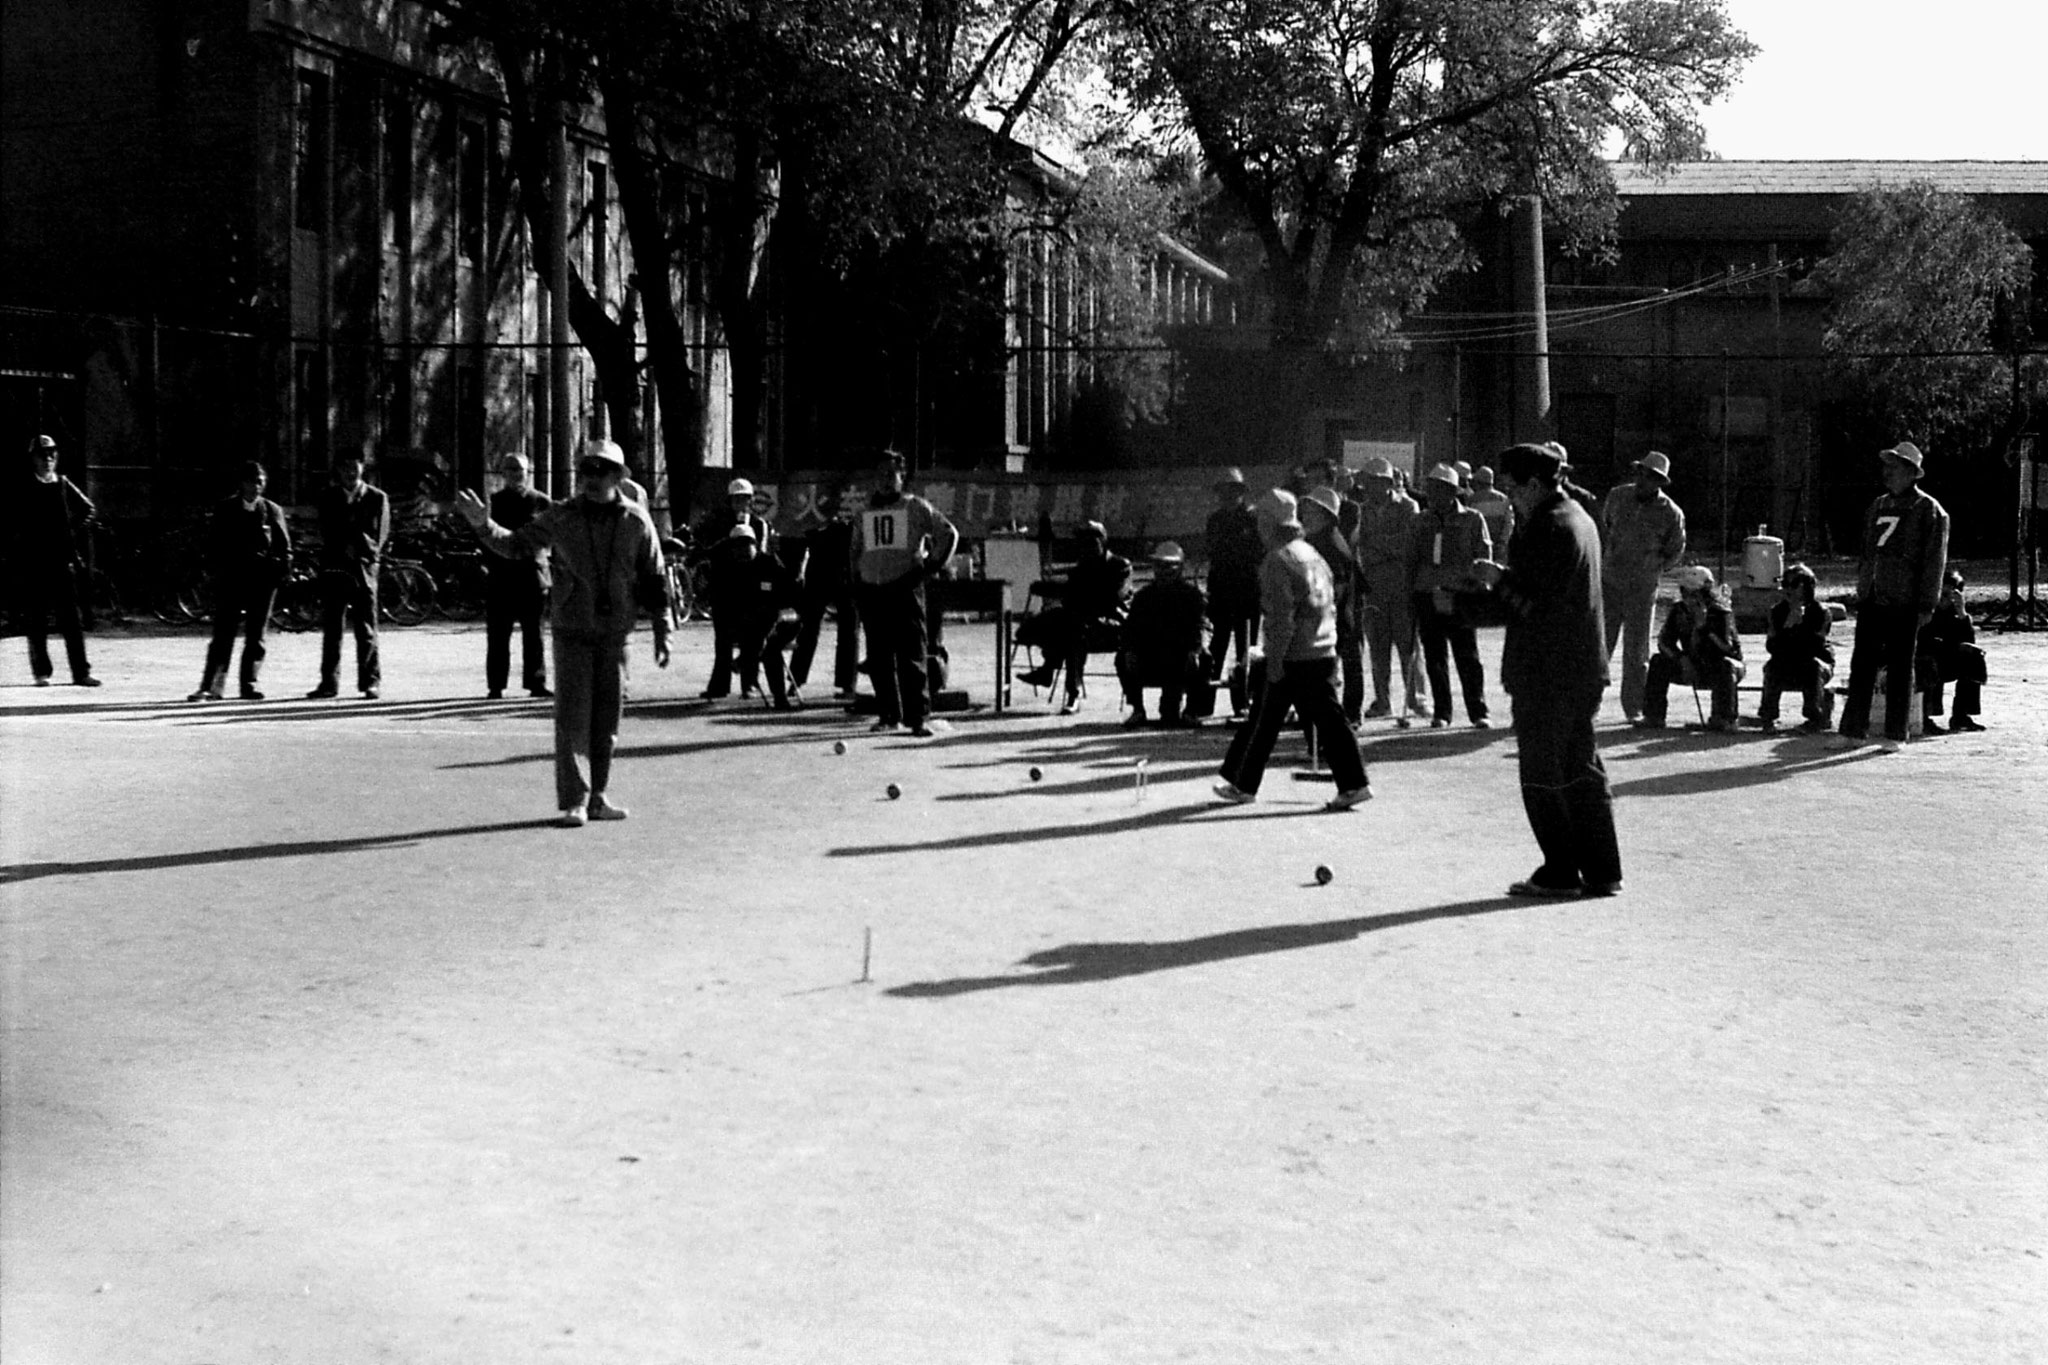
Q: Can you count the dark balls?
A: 4